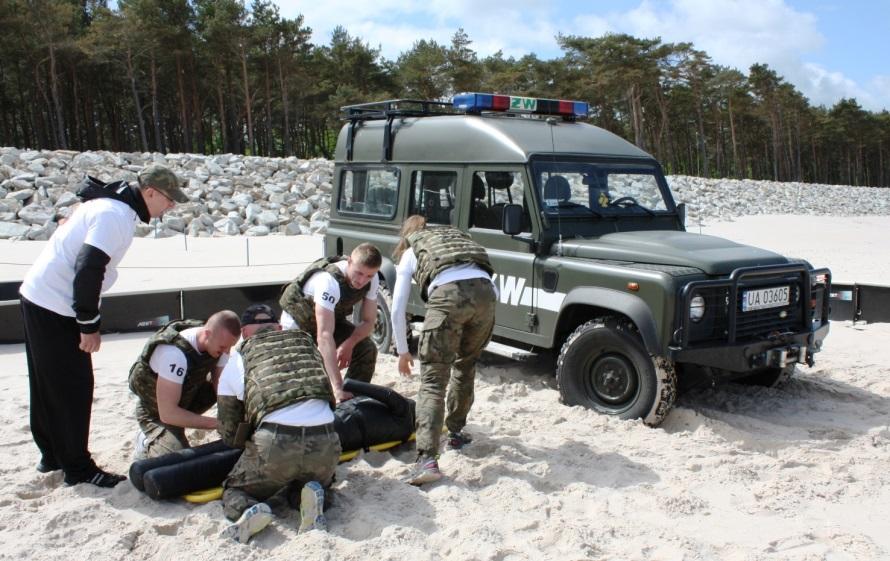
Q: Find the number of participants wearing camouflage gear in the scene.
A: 4